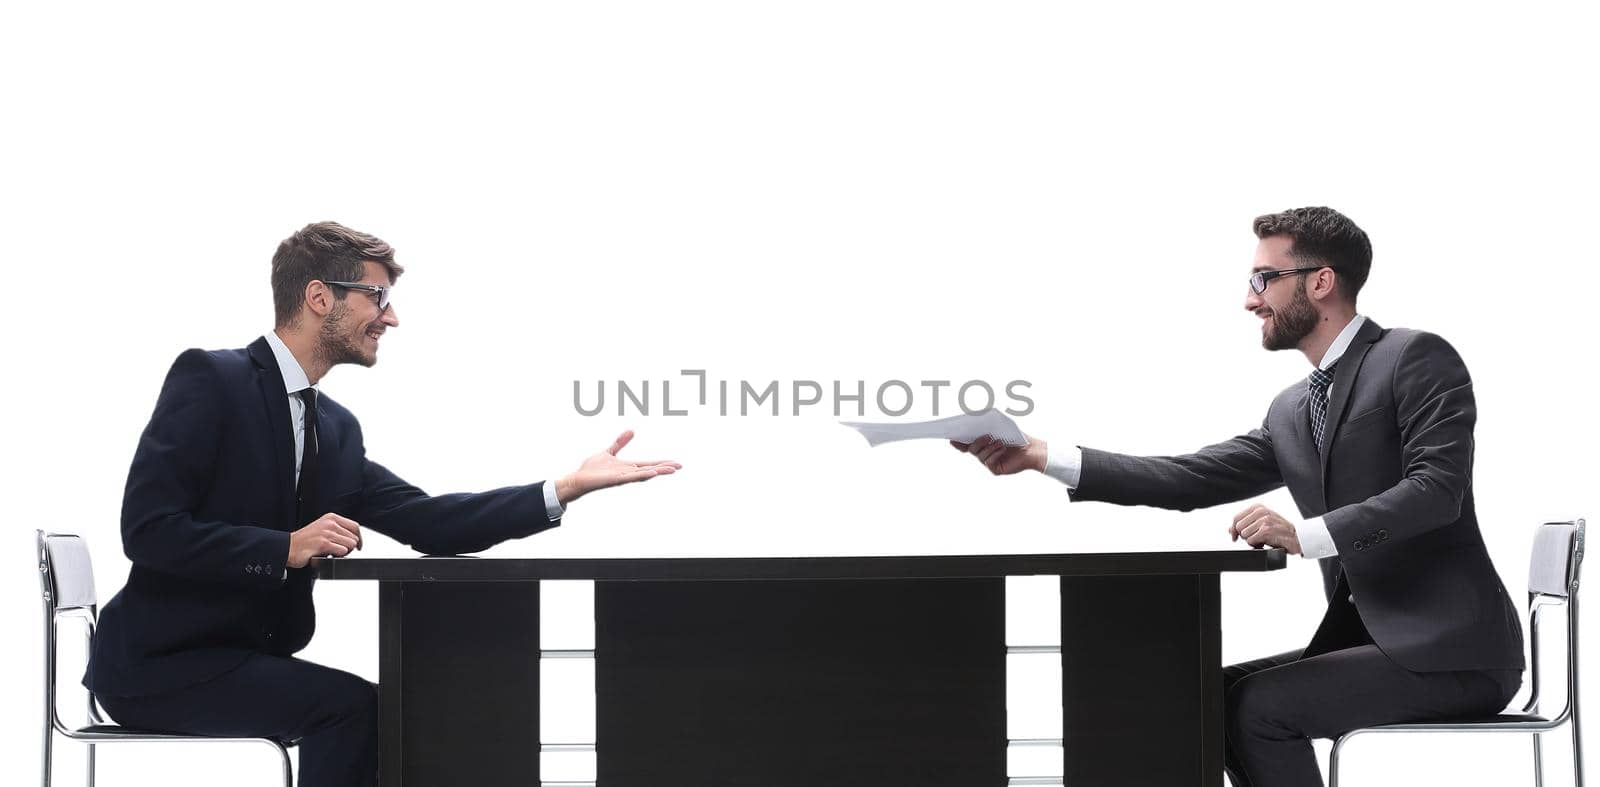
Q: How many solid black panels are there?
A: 3